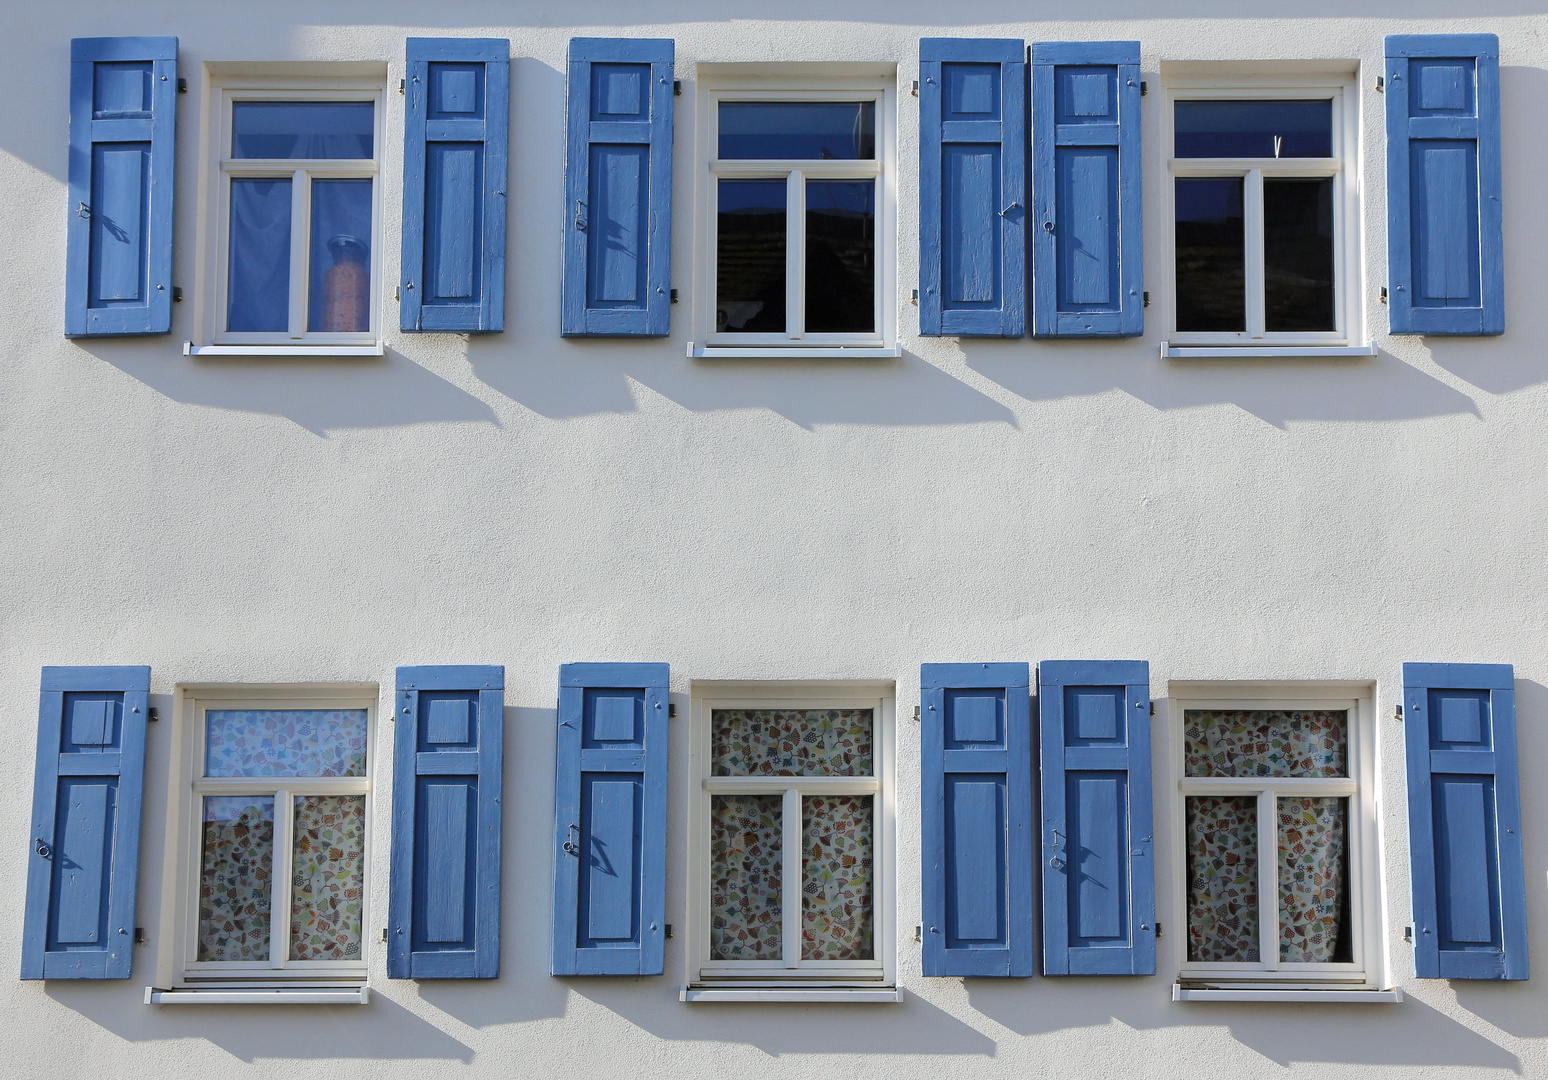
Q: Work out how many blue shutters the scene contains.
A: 12